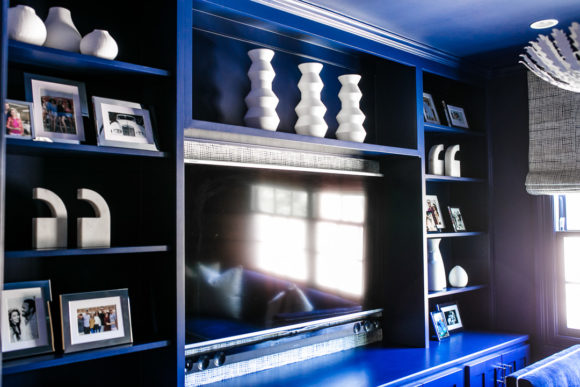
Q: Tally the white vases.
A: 8